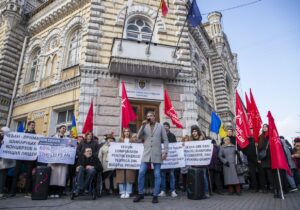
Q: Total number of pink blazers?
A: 0